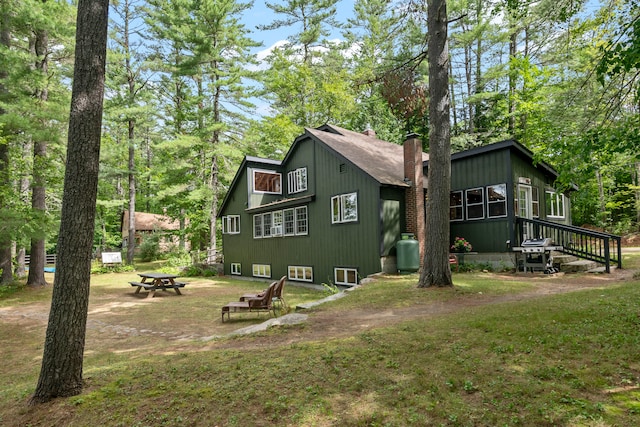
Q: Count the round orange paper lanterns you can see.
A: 0